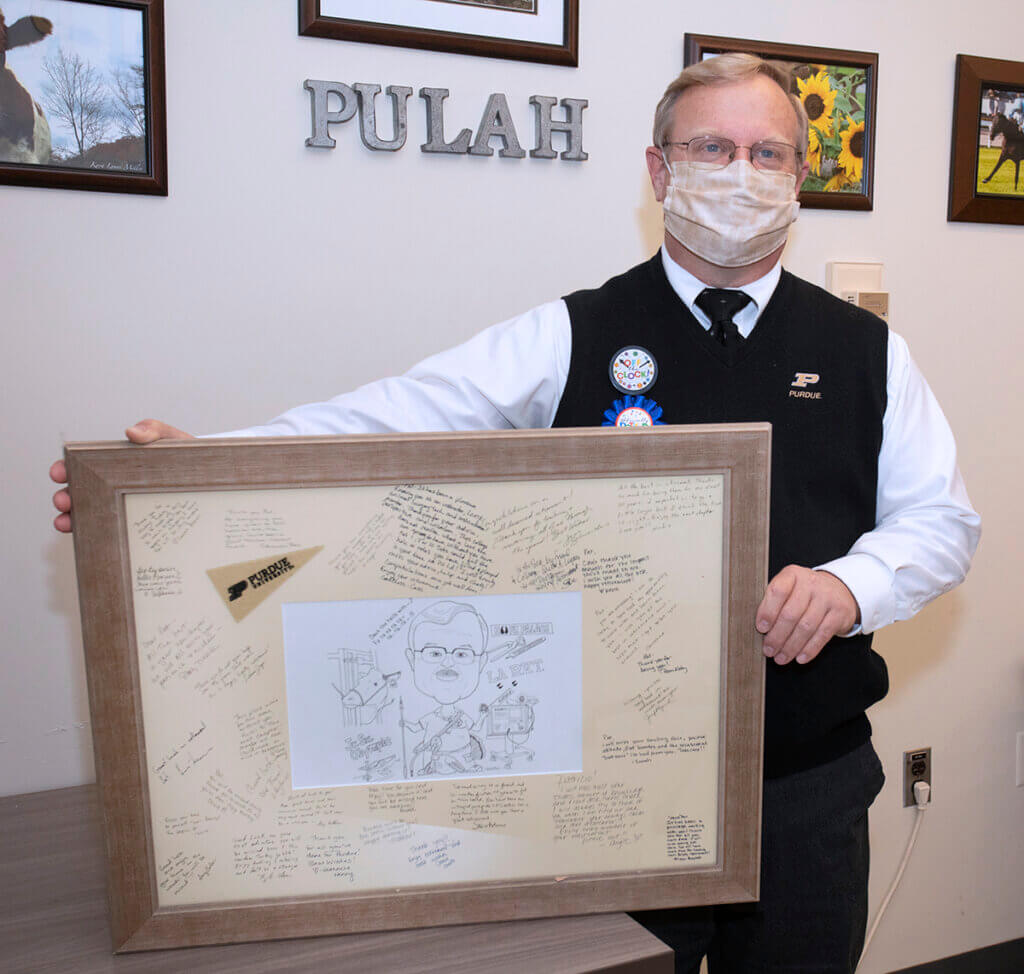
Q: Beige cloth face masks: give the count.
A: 1